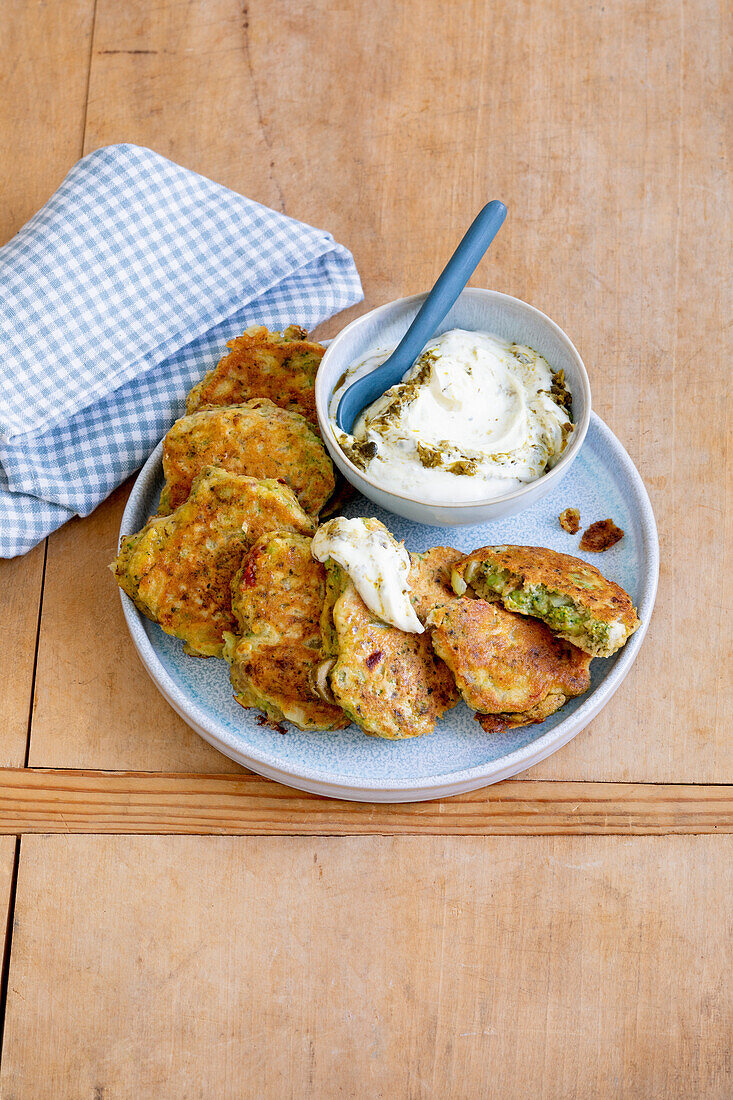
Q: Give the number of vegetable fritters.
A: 7